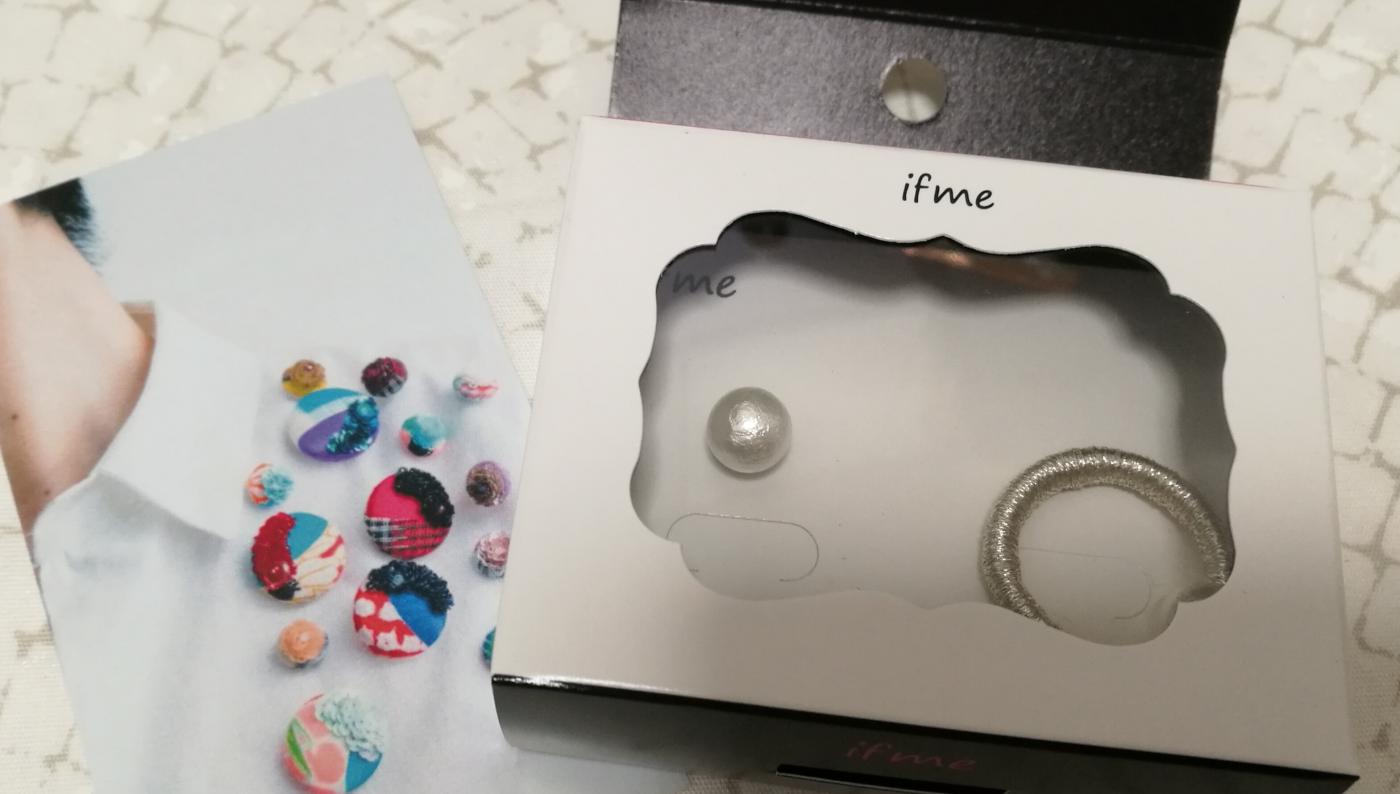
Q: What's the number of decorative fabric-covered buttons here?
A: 14